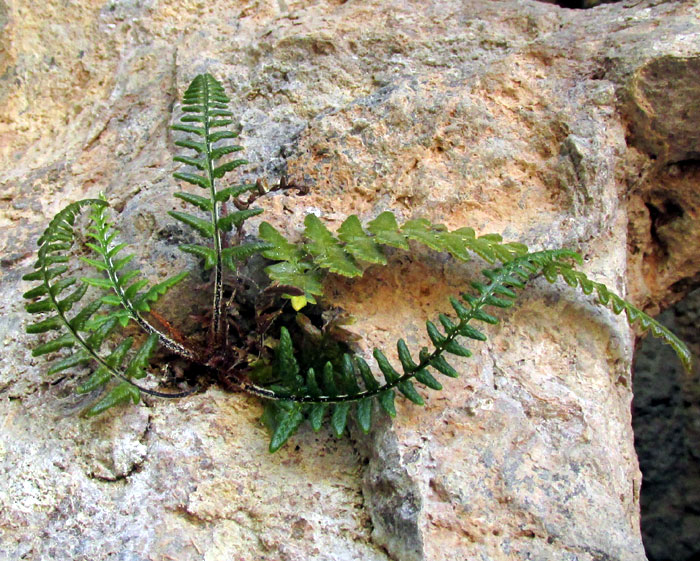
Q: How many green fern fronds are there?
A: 5